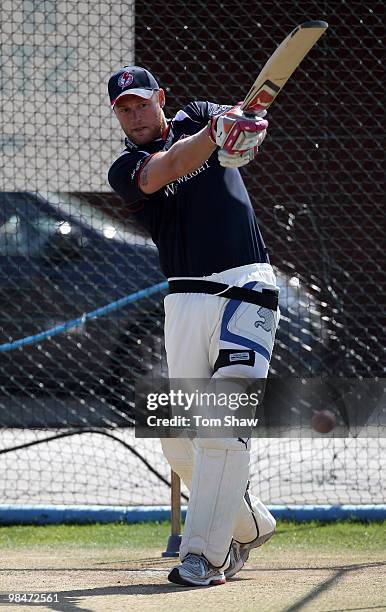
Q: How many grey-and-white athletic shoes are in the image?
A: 2